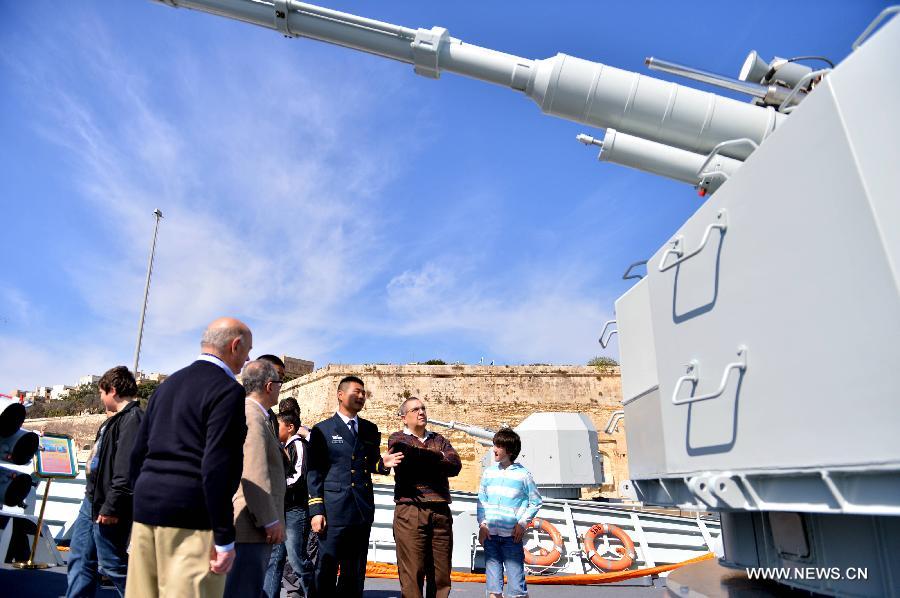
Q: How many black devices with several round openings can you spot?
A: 1